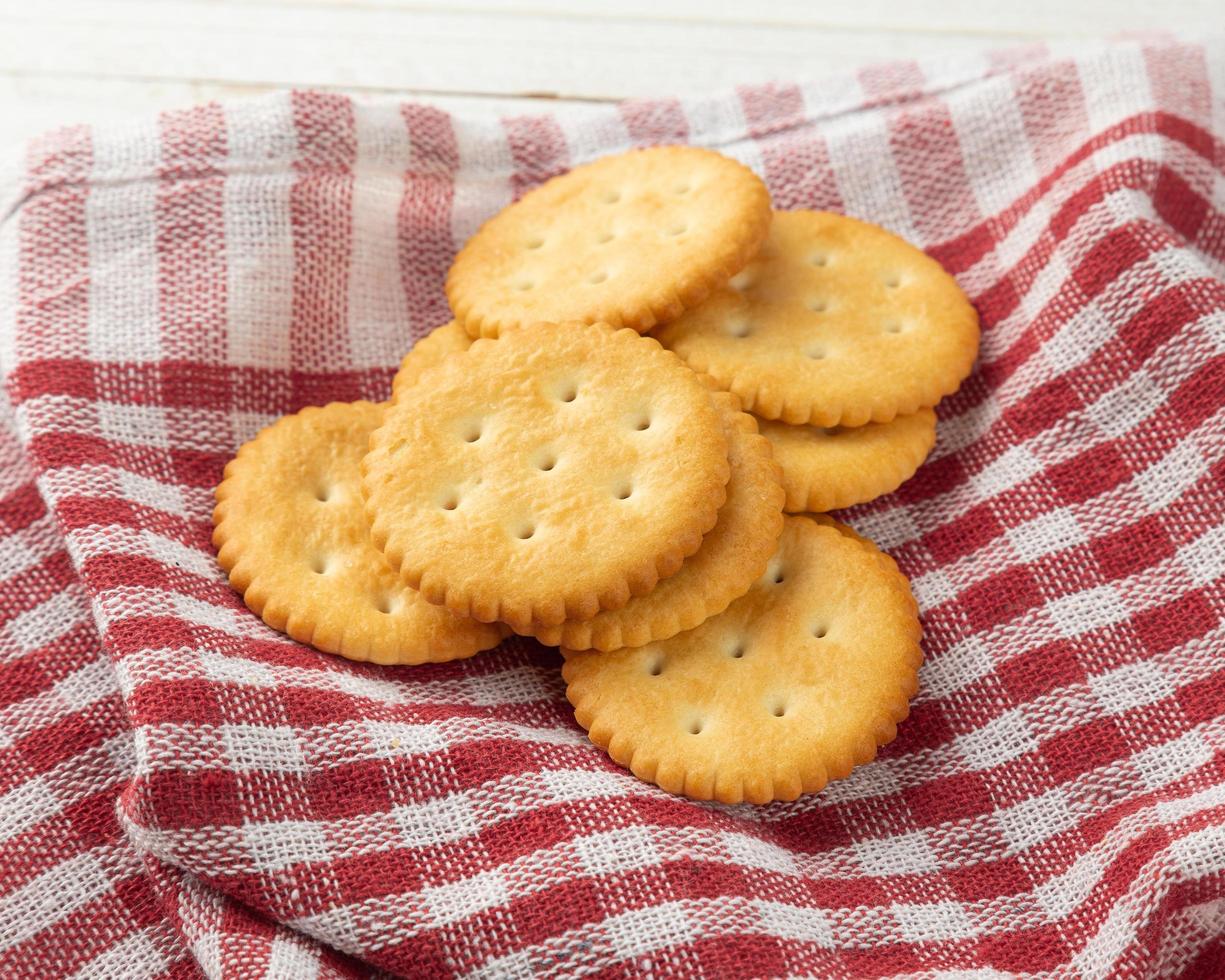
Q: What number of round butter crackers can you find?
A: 8